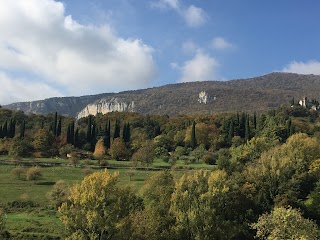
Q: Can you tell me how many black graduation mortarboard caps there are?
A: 0